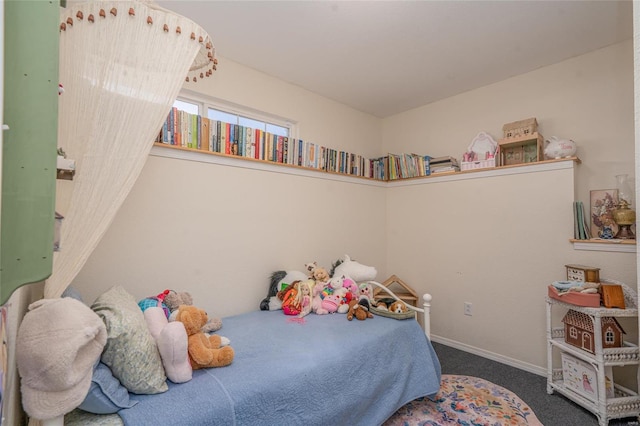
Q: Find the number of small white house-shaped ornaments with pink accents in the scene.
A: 1